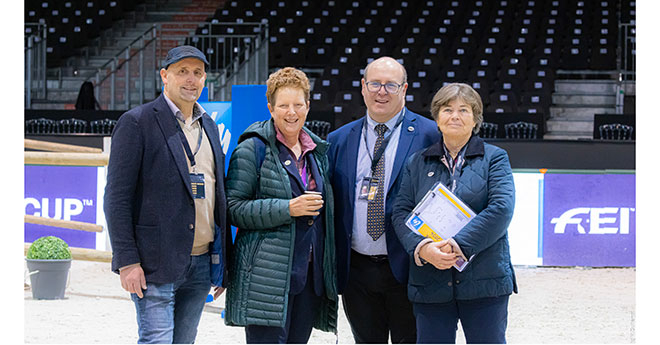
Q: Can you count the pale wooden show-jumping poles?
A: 4